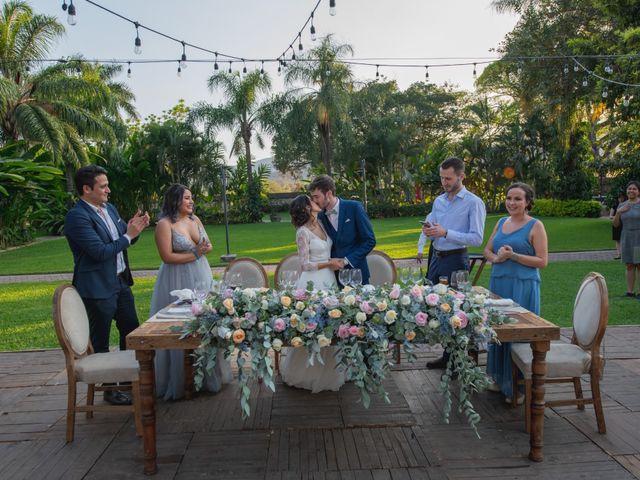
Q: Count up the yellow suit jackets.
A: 0